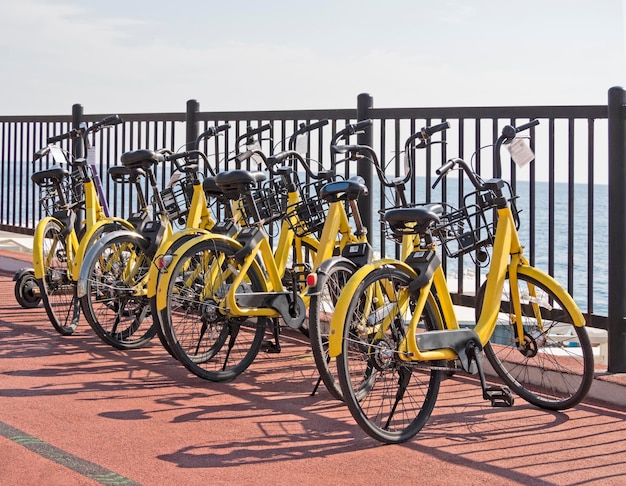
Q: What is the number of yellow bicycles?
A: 7